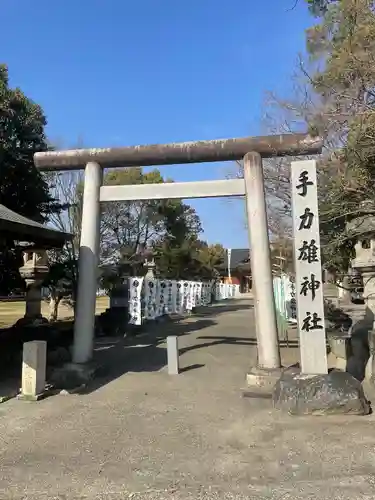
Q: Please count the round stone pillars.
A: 2